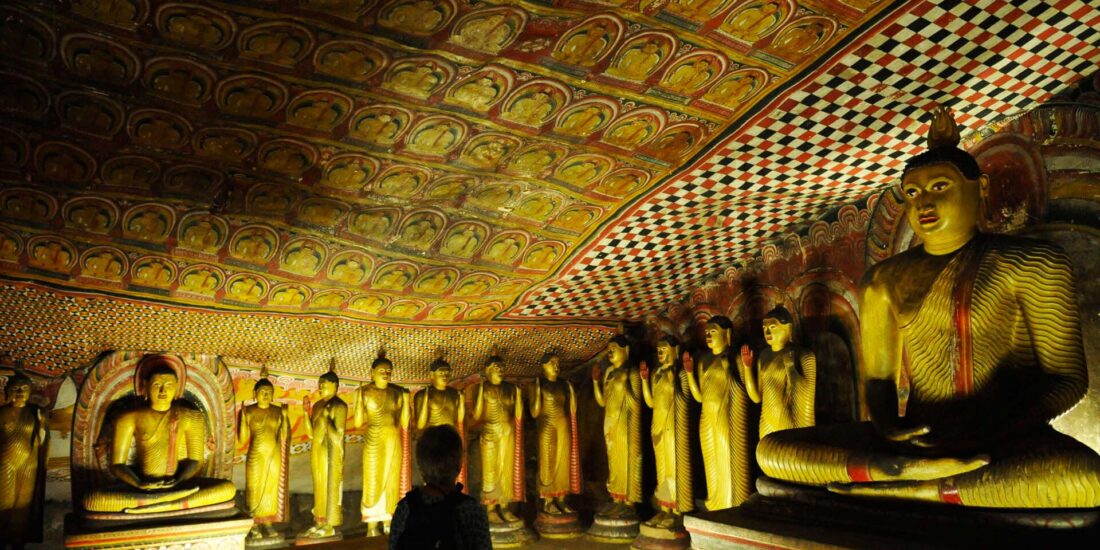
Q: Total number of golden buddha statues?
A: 13